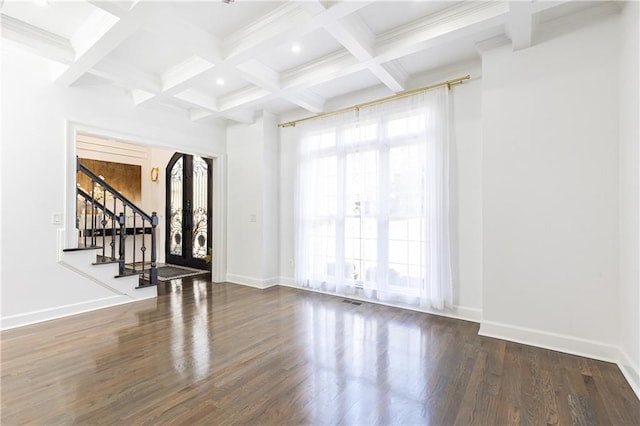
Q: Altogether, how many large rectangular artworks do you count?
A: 1